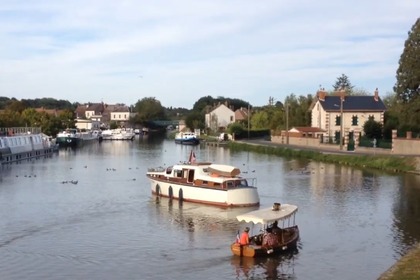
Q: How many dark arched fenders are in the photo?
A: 3